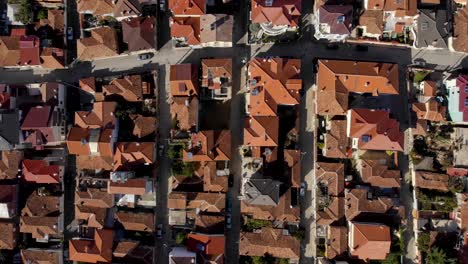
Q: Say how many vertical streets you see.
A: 5